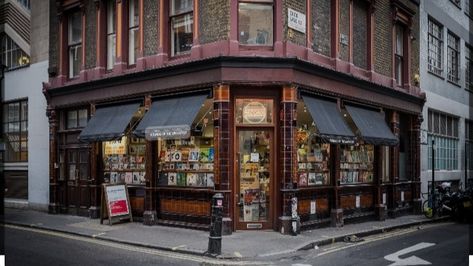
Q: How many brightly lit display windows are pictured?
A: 4